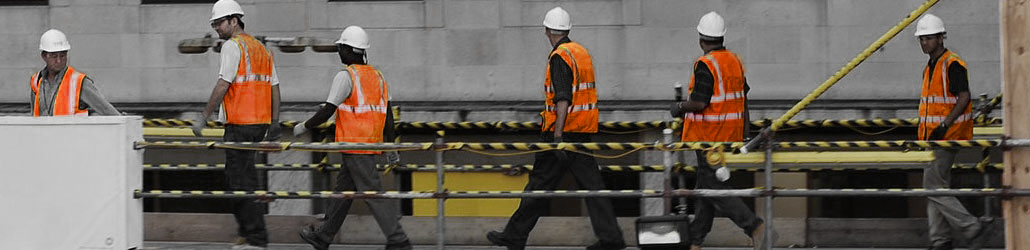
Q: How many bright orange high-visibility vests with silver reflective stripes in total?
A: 6